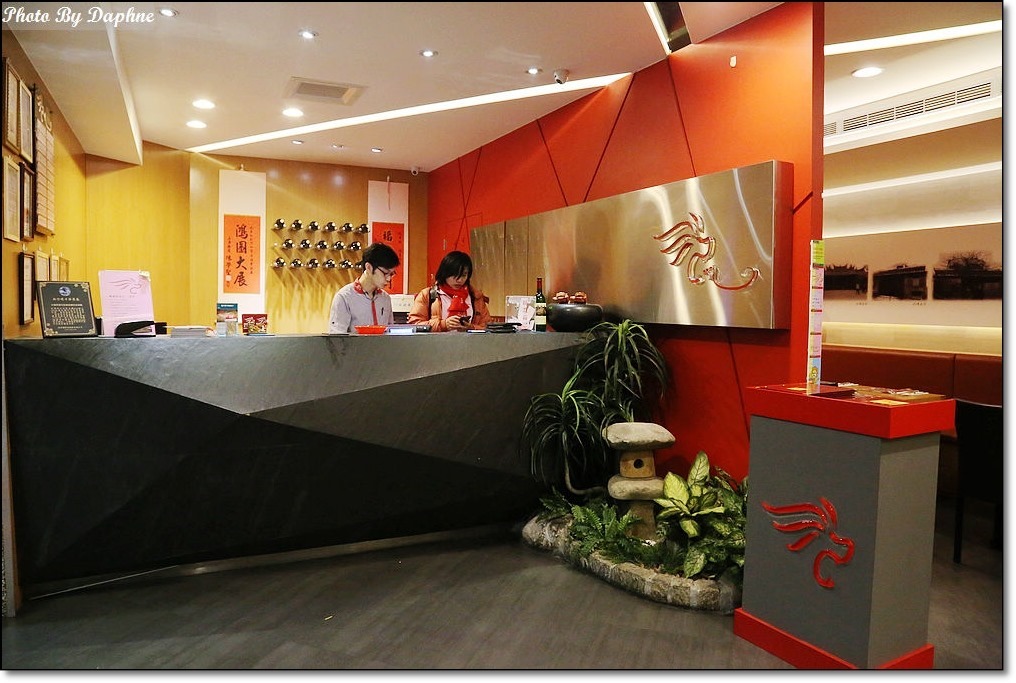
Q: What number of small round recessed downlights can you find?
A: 11